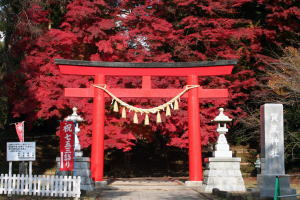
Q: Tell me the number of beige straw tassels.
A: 7